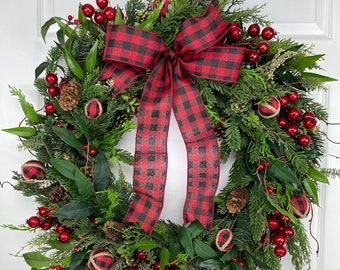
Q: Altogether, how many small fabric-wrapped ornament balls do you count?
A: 6